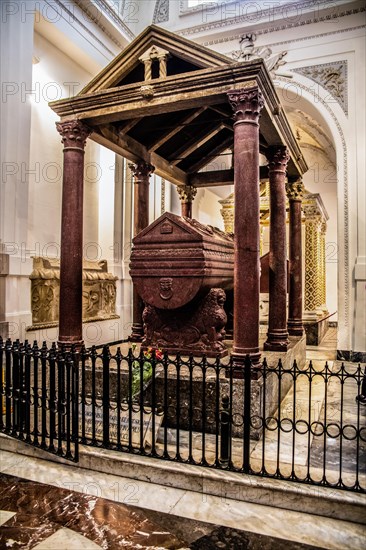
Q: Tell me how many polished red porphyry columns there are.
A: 6